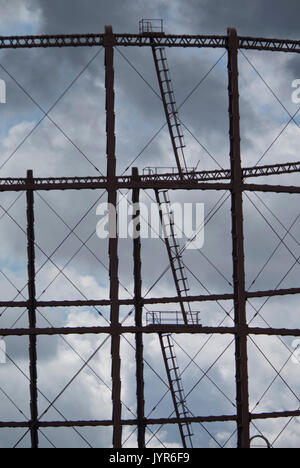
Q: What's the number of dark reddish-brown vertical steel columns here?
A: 4